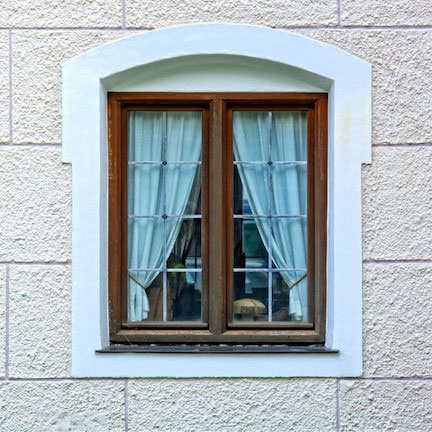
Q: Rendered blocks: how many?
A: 14